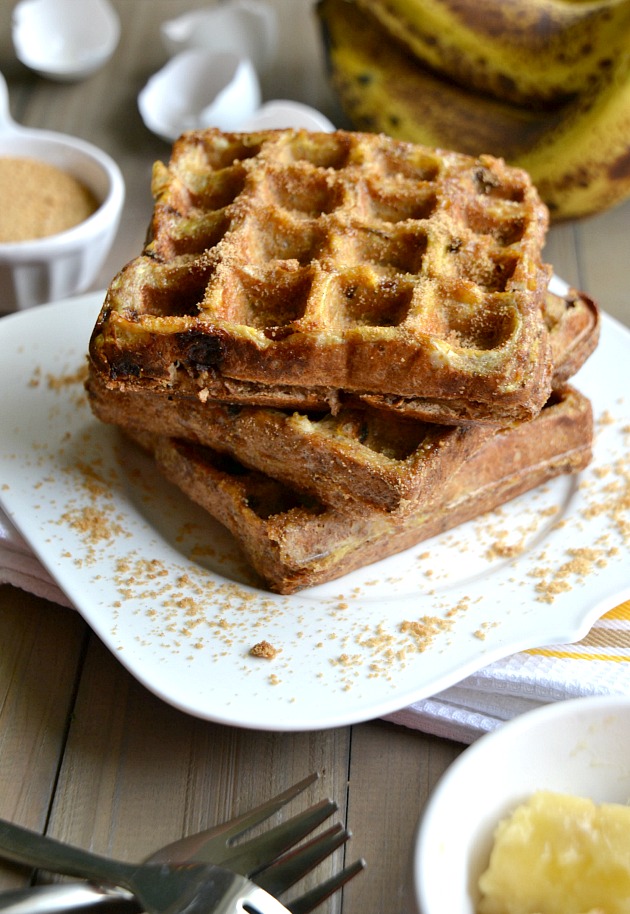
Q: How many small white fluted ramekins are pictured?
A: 1